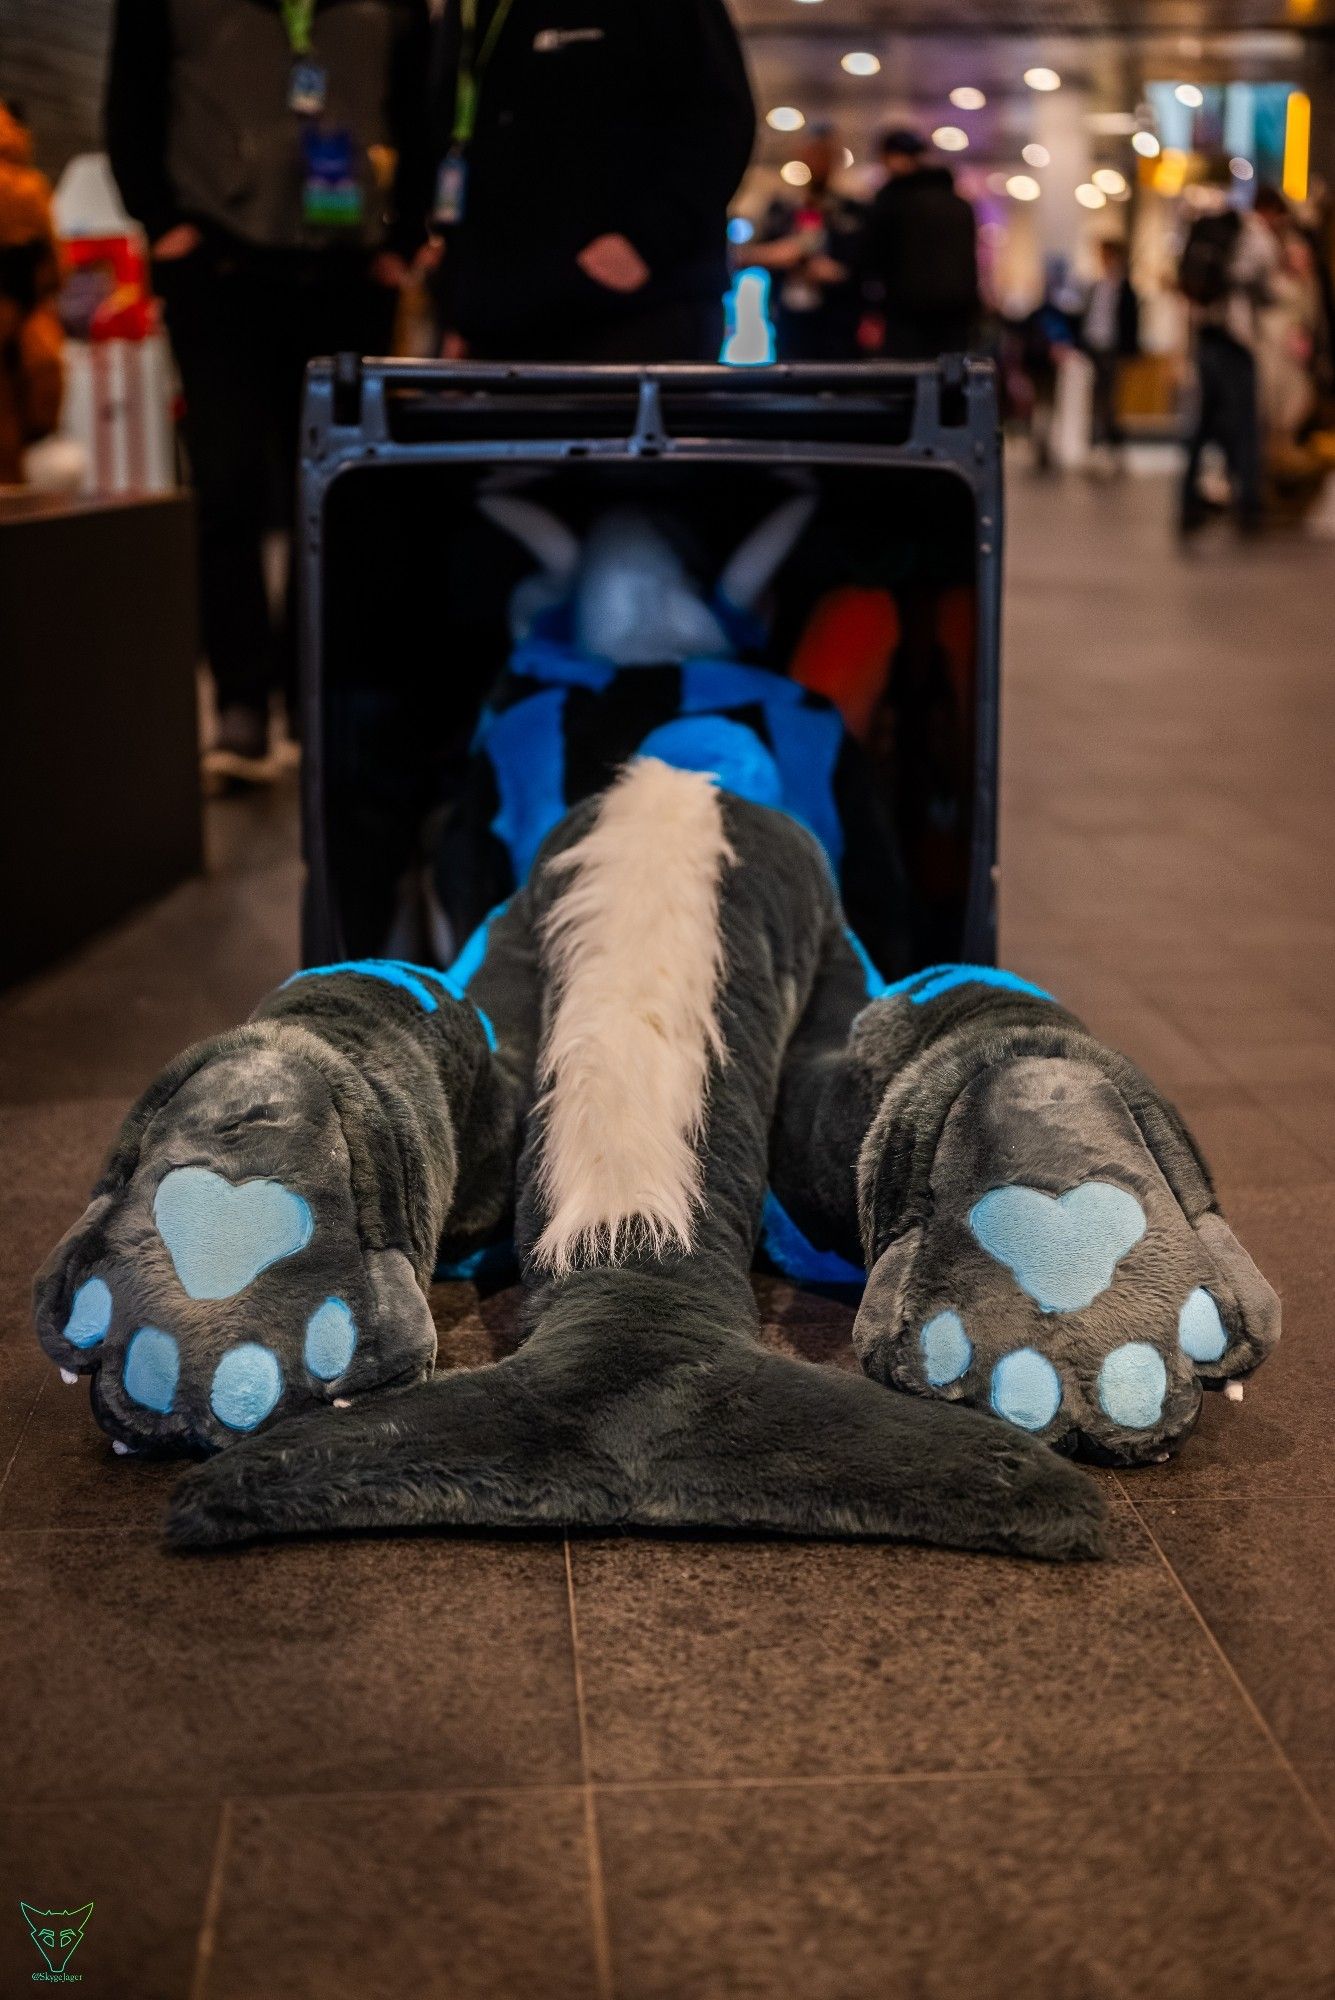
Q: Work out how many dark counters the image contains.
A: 1